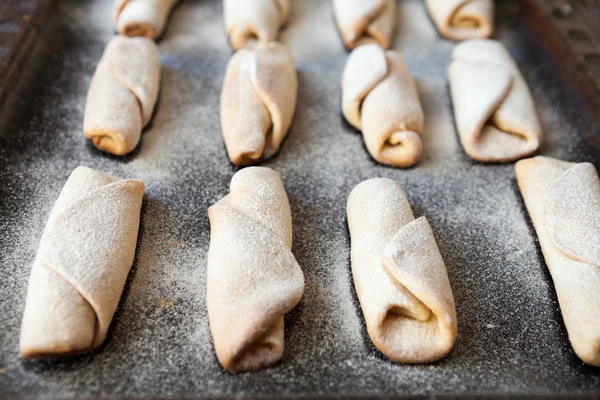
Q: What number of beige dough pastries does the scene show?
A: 12